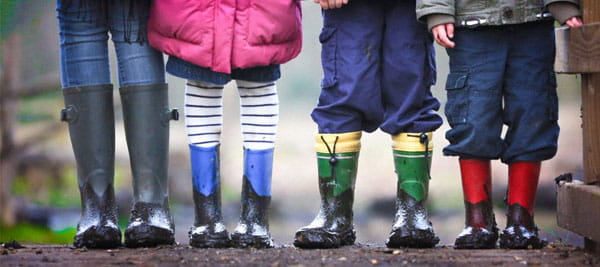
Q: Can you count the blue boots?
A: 2